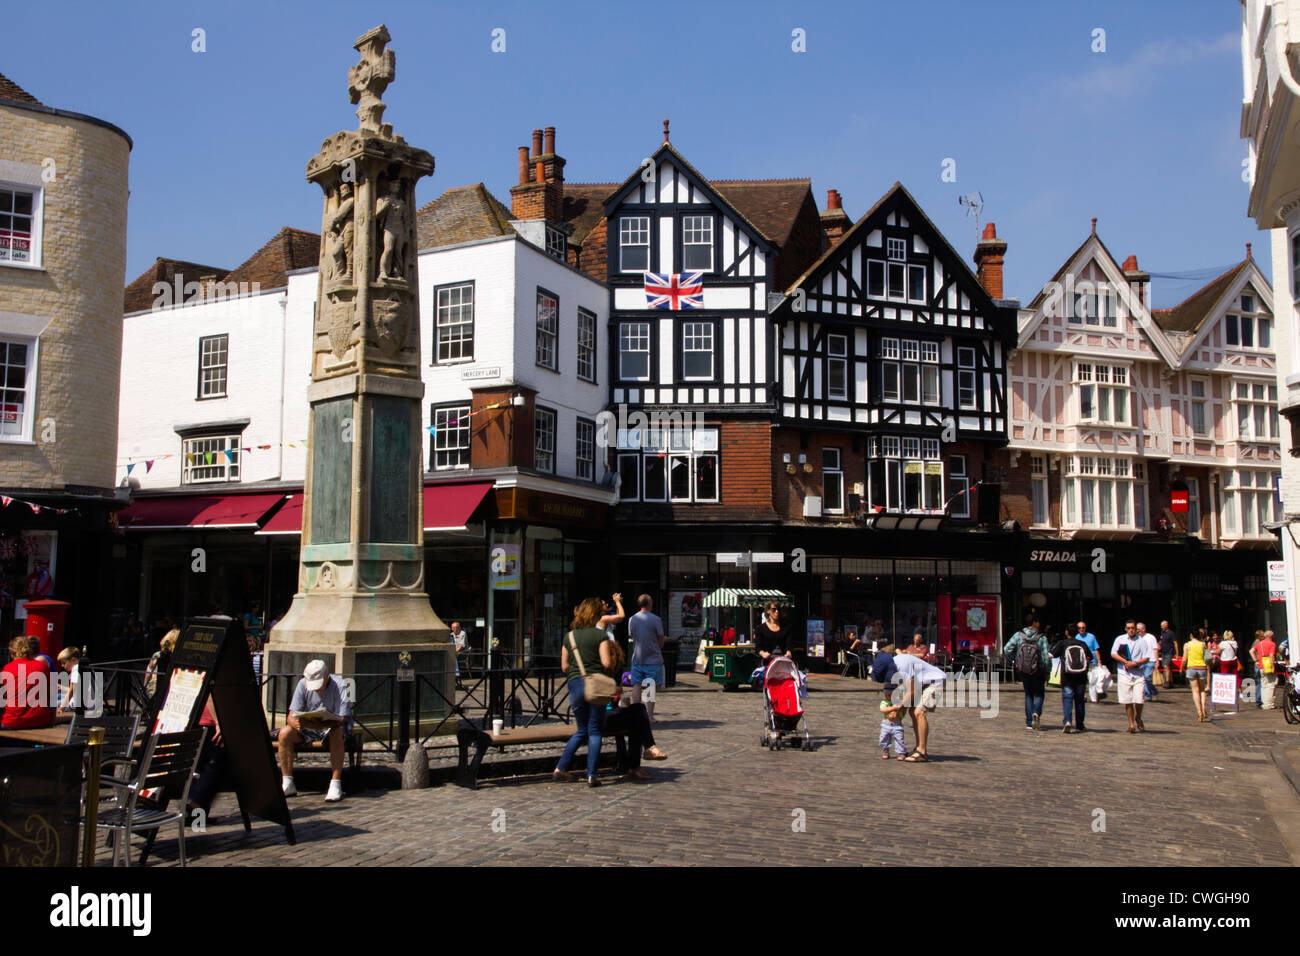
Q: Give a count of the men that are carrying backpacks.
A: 2